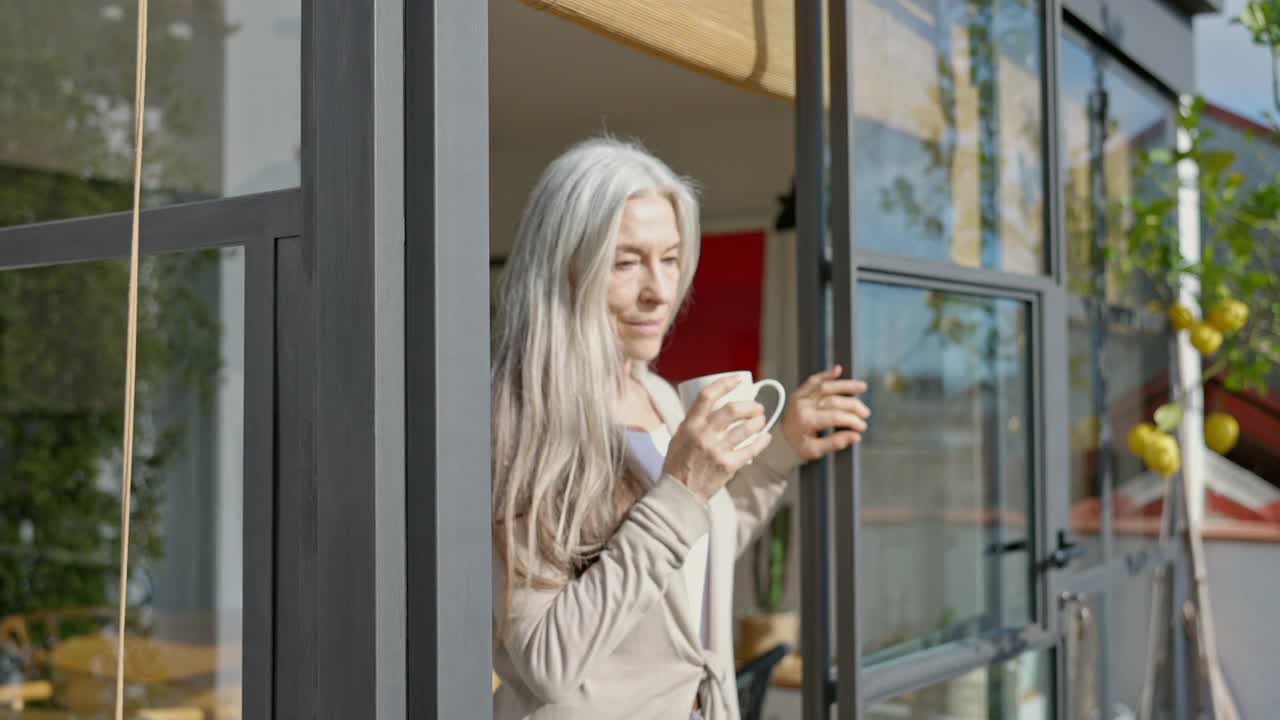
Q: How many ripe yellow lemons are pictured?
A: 6